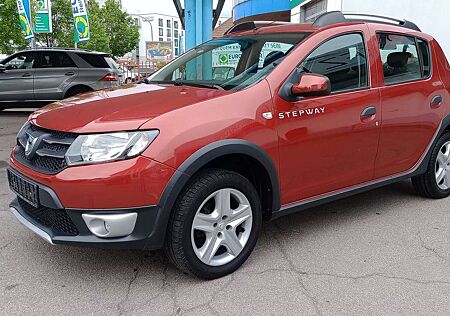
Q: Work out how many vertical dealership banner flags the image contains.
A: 2